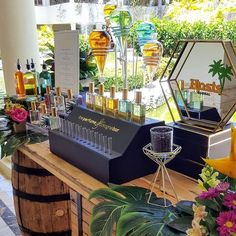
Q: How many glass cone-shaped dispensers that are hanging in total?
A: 5